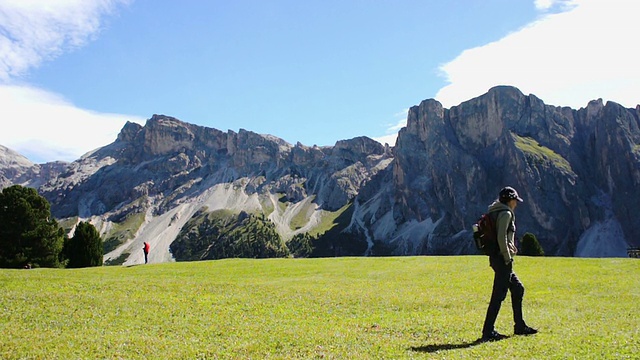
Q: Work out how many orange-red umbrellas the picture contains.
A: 0